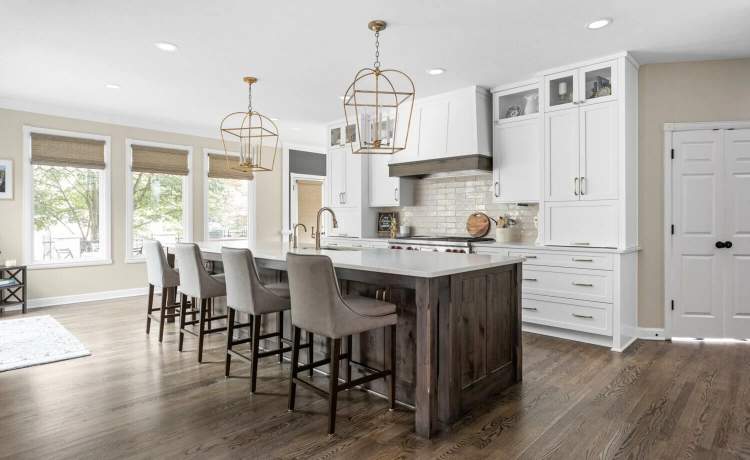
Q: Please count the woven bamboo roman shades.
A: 3